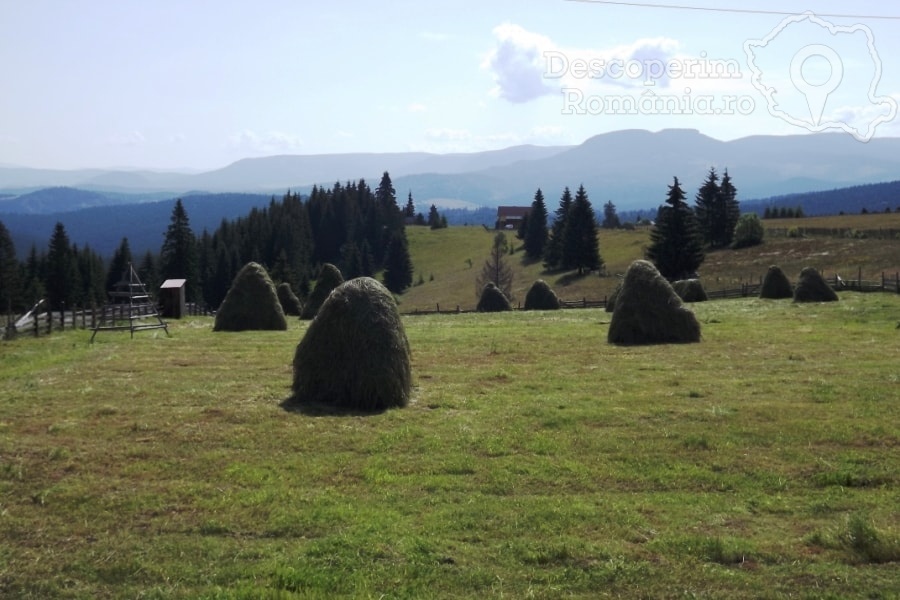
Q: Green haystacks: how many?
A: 11